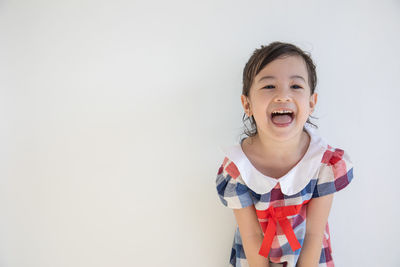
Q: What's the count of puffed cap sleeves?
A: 2